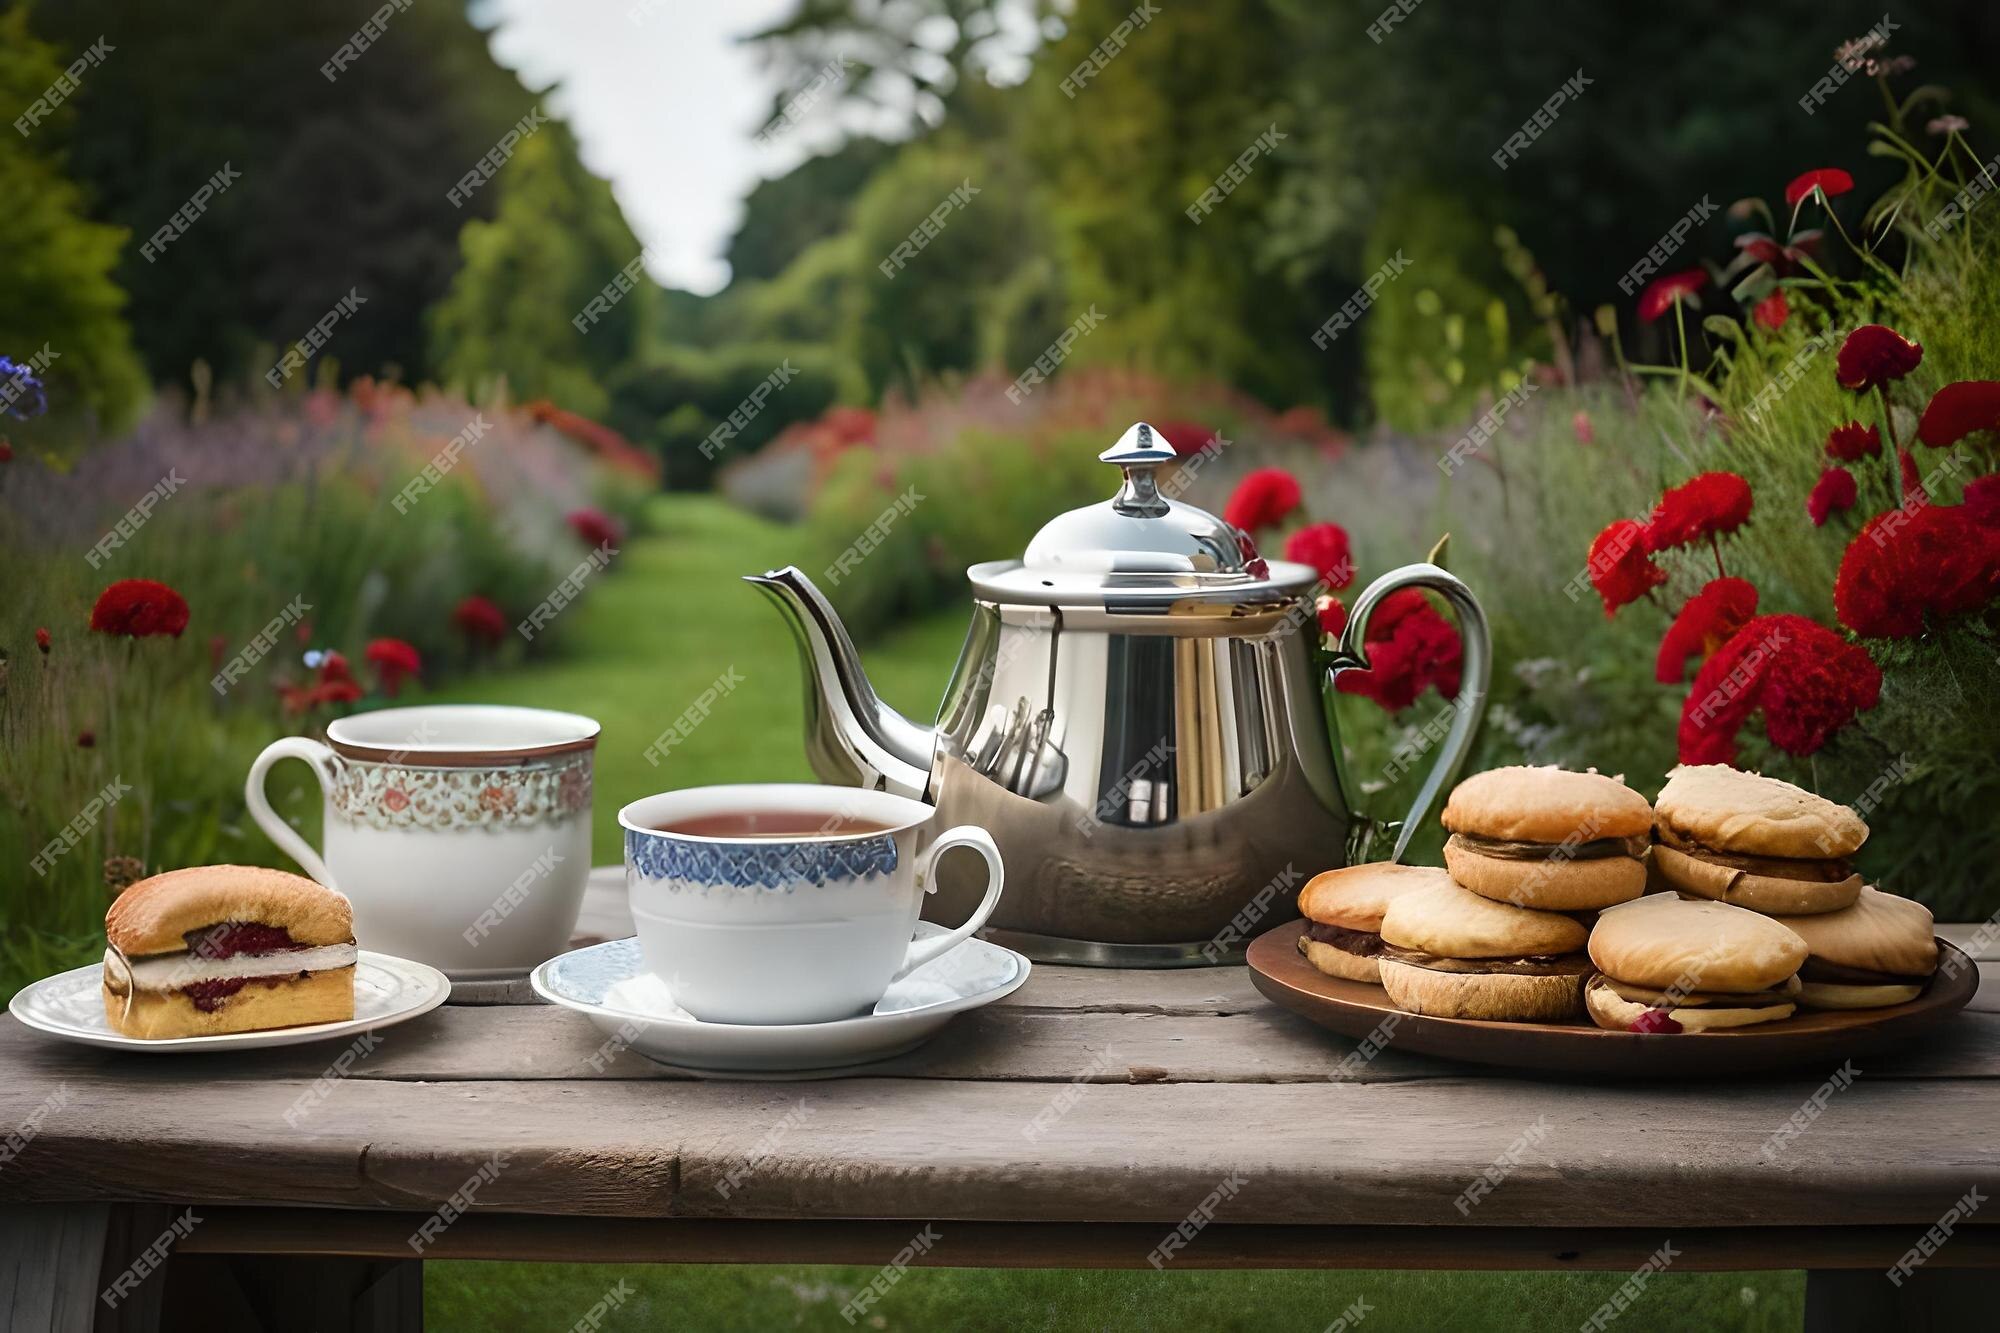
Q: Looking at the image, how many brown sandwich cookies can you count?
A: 6